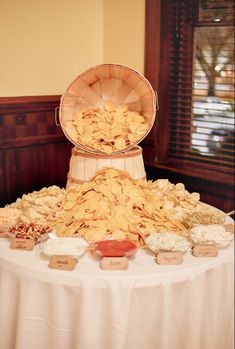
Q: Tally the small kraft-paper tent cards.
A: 5